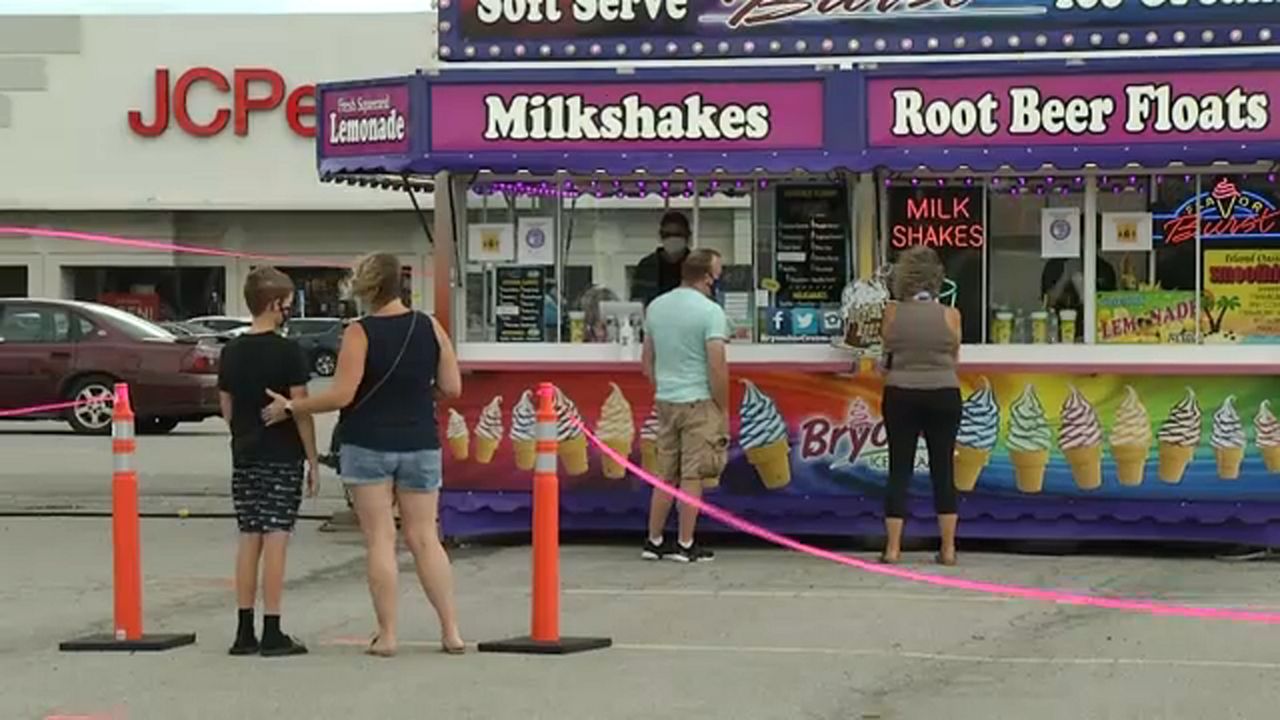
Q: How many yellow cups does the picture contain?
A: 4